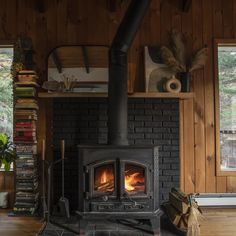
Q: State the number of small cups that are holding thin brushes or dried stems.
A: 1